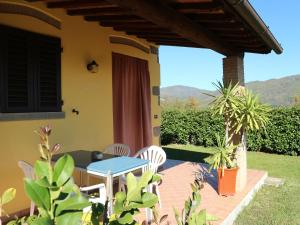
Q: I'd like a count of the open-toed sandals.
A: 0